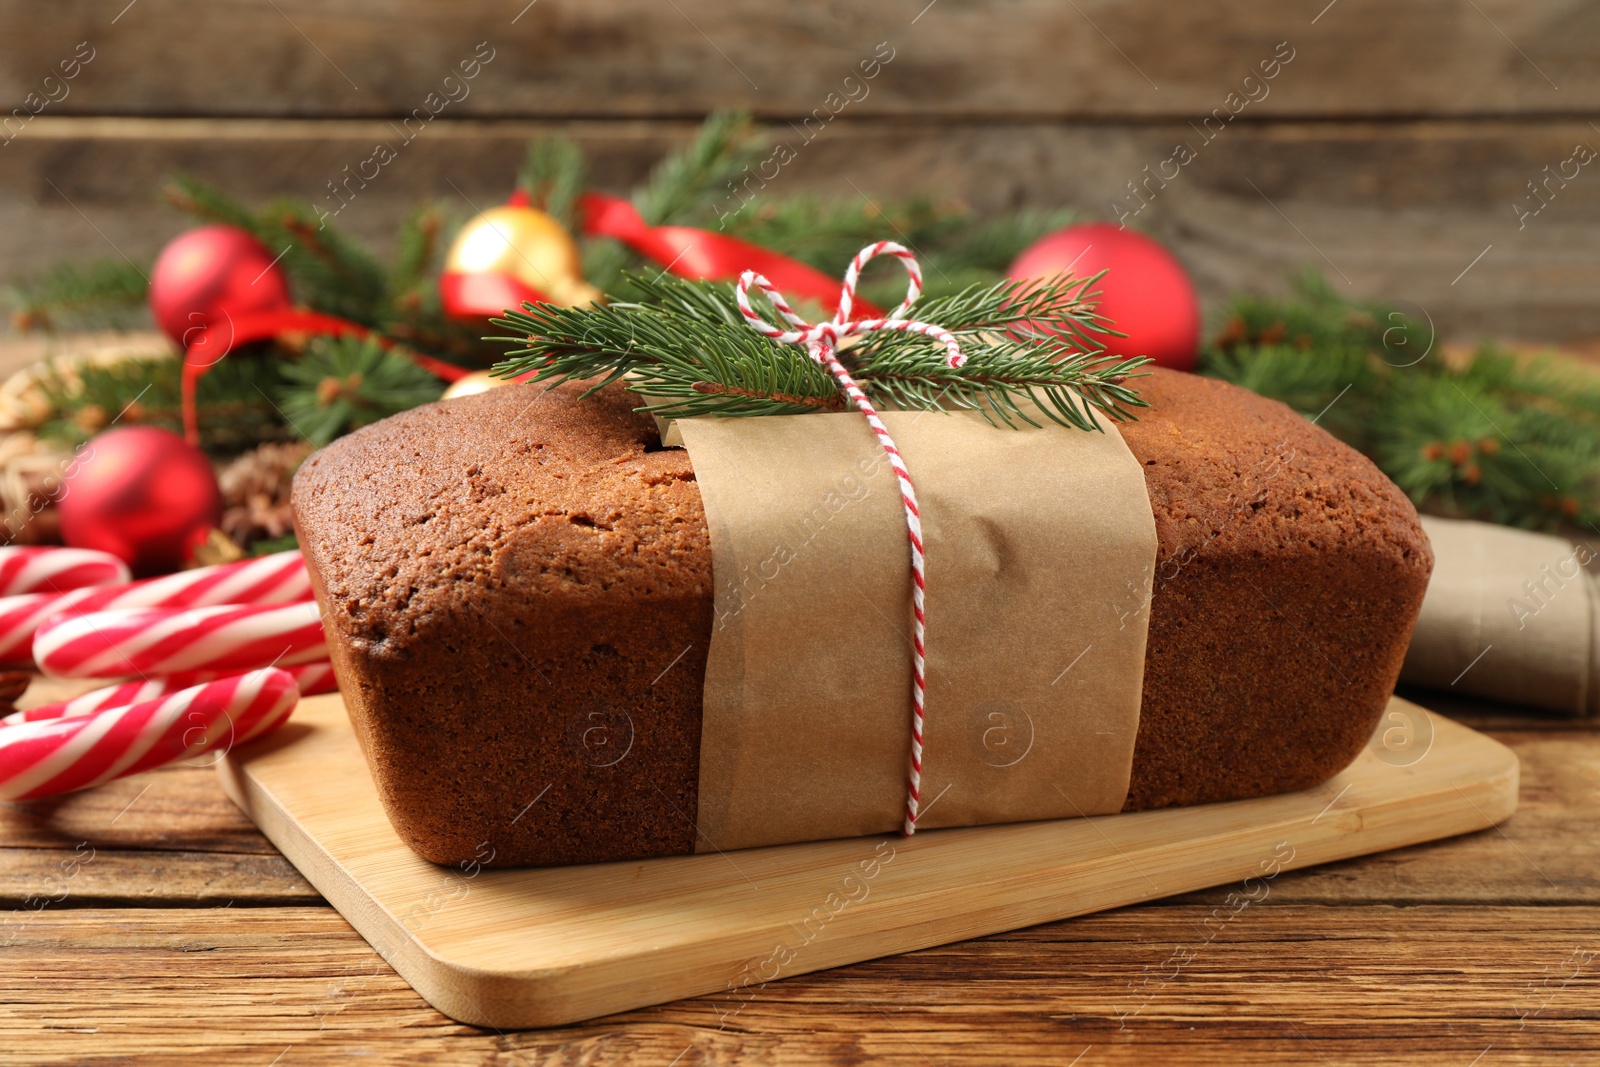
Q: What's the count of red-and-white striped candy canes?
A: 5